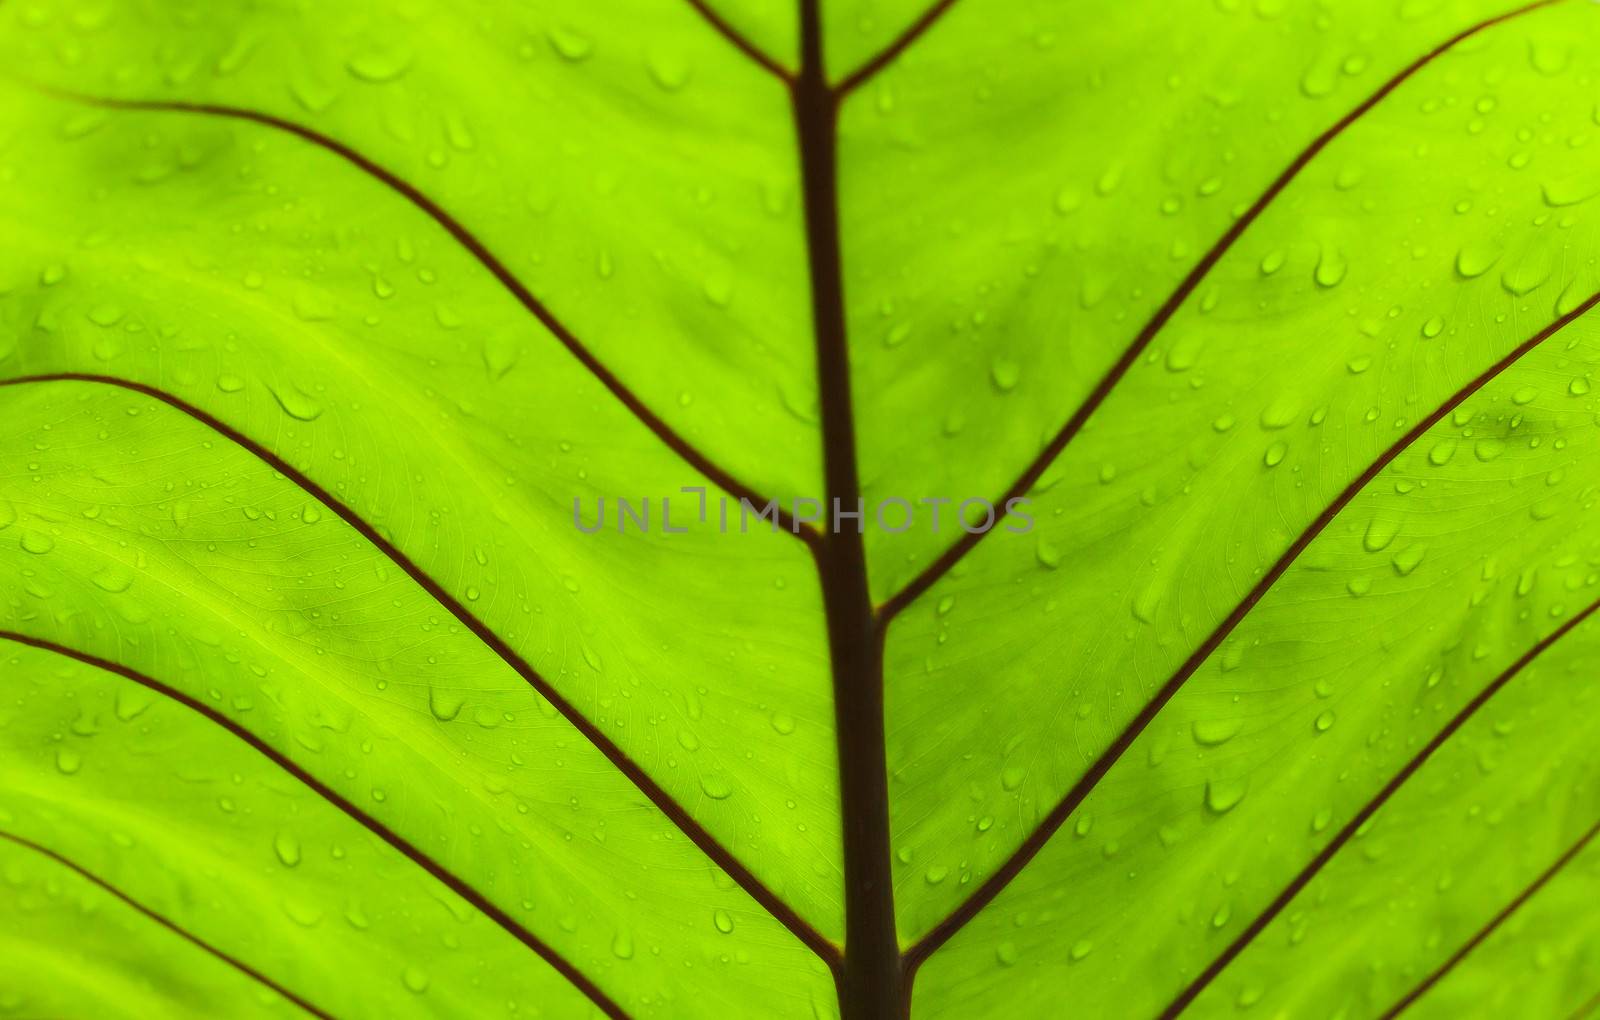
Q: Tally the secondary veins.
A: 10